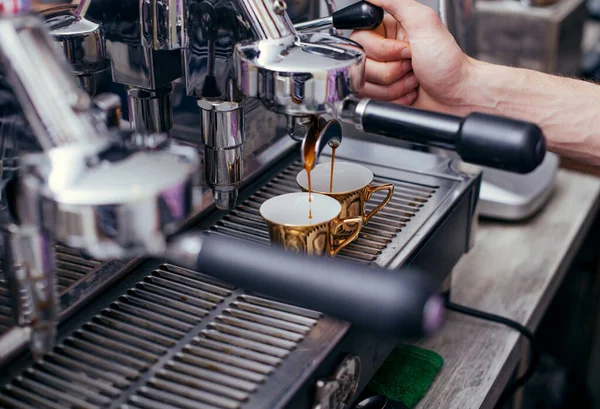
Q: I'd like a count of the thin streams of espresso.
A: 2